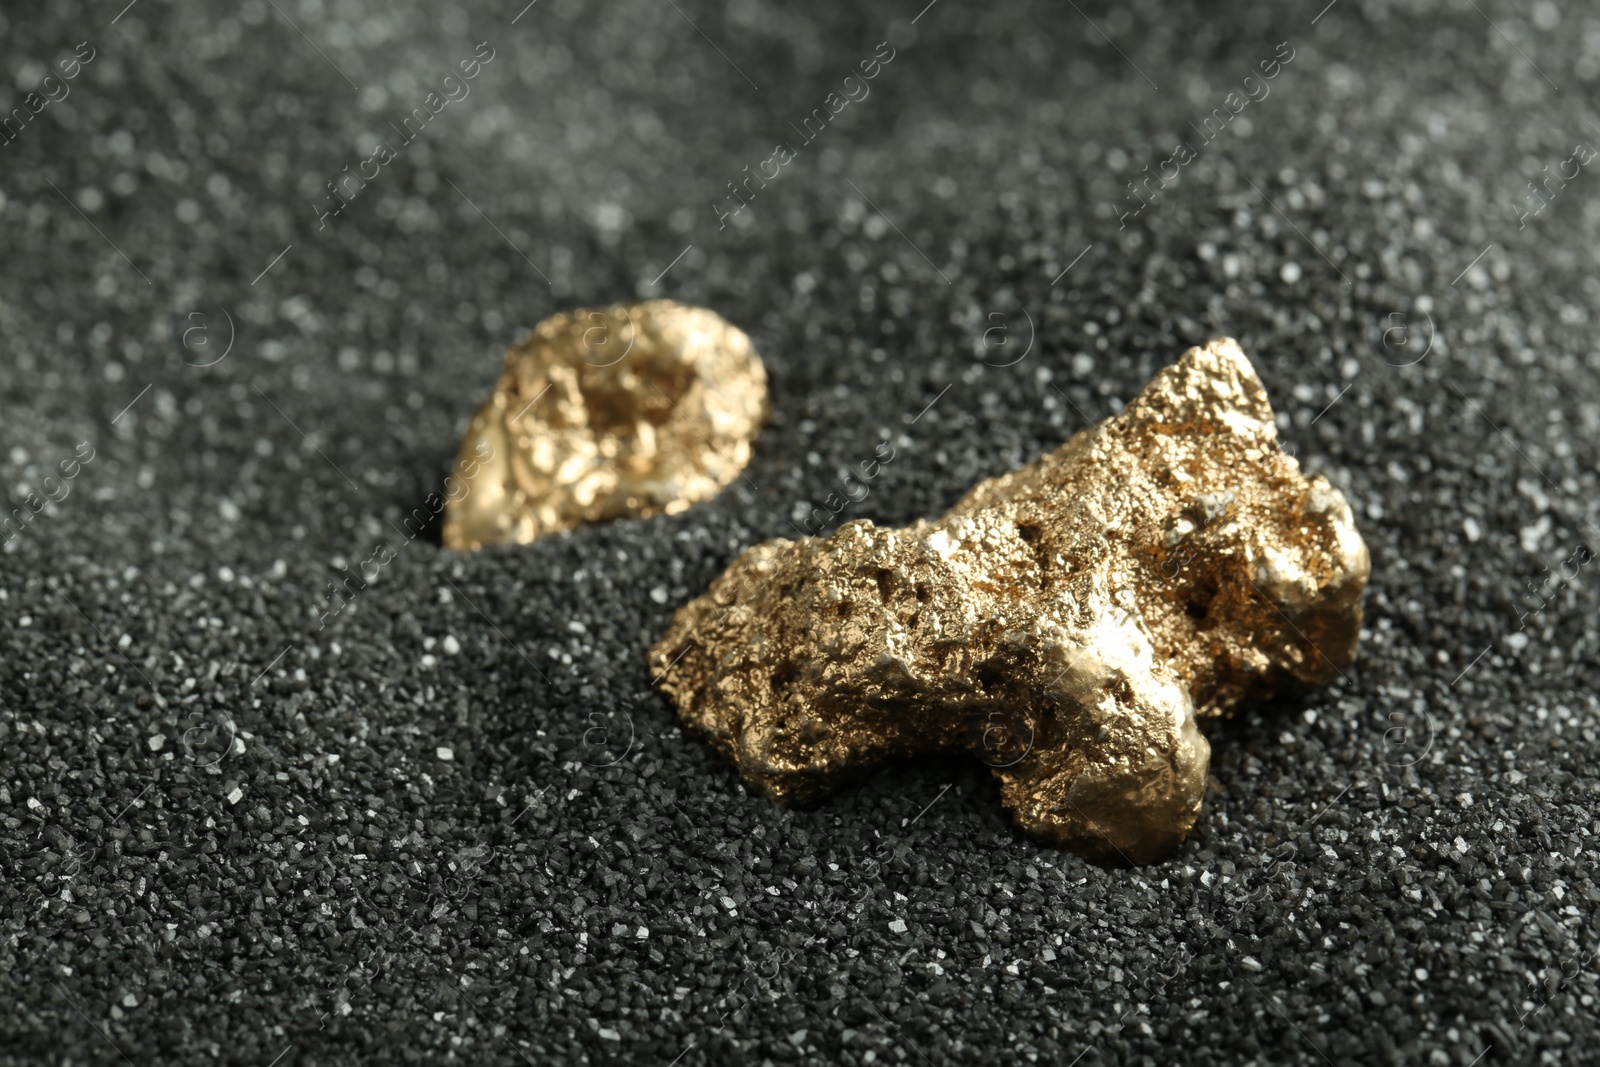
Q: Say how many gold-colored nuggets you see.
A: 2